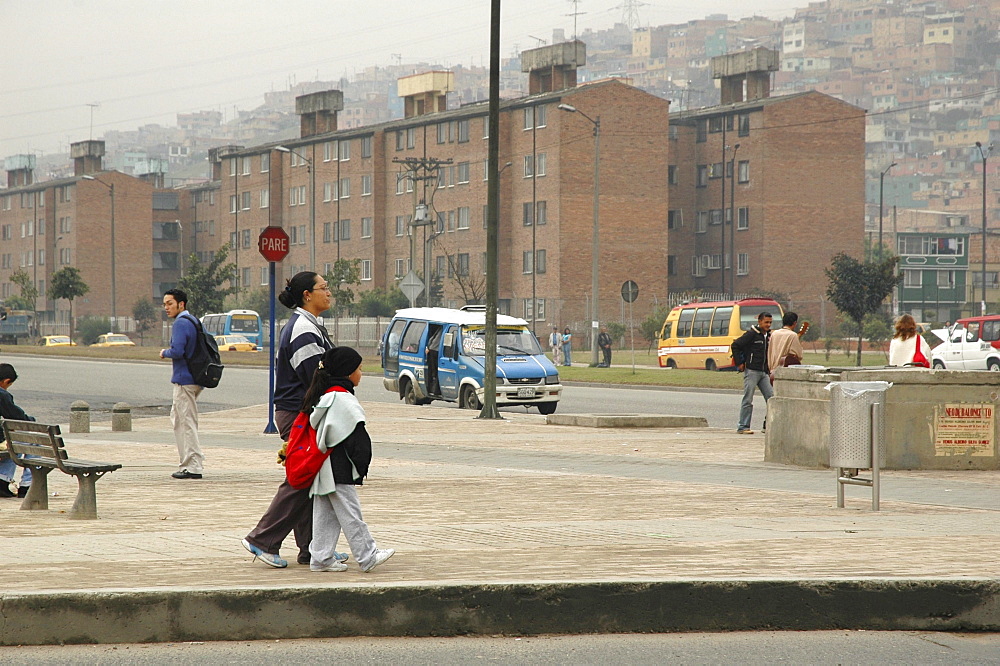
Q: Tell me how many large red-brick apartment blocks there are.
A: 3